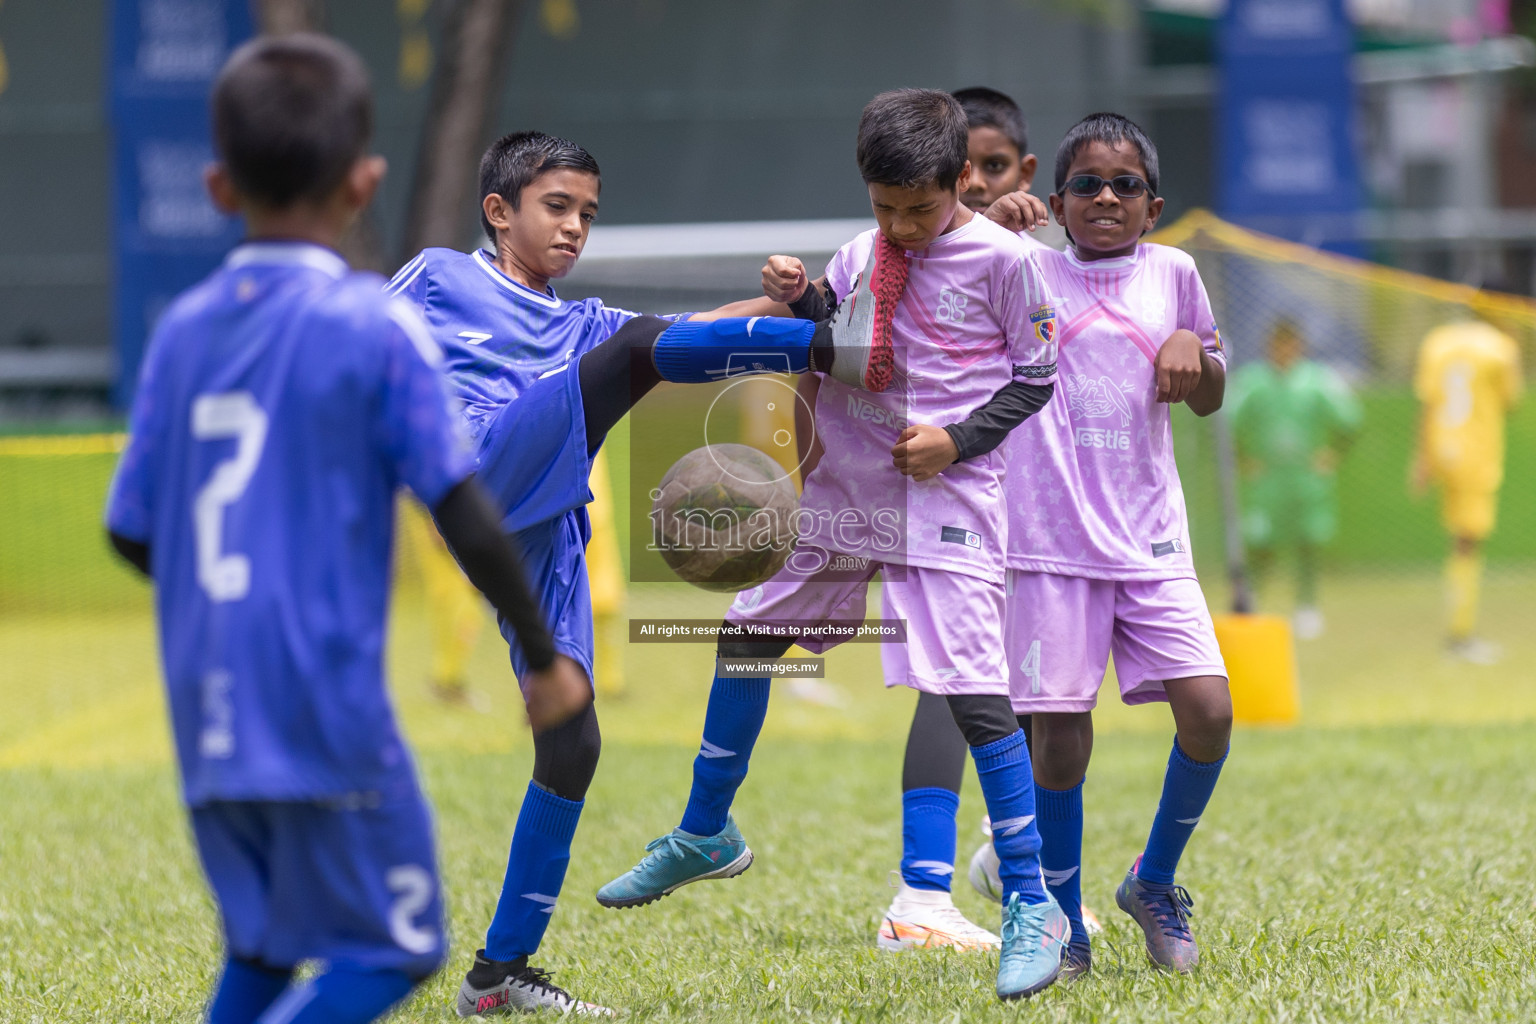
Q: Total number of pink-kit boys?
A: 3